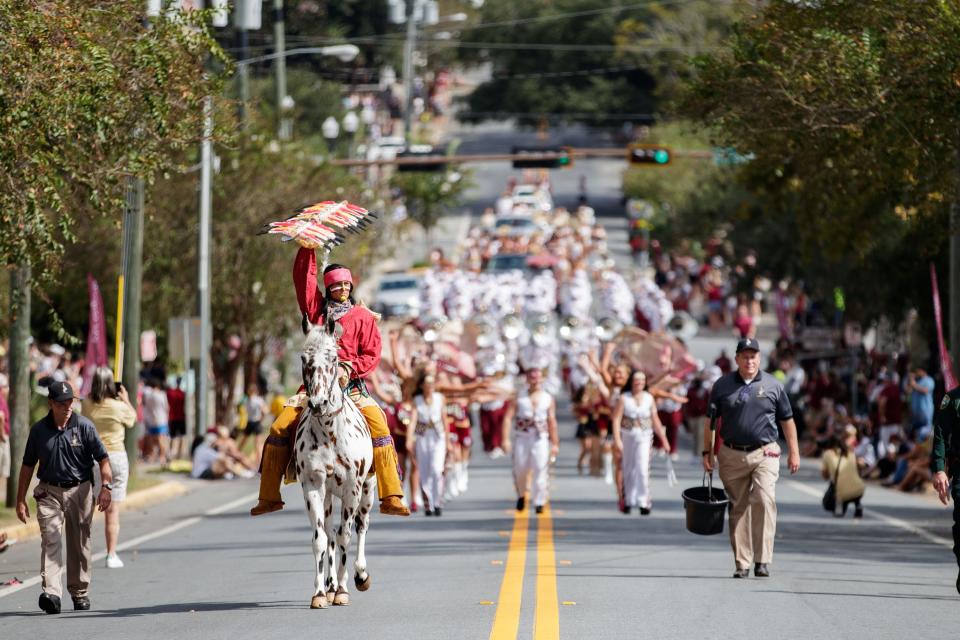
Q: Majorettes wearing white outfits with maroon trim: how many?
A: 3